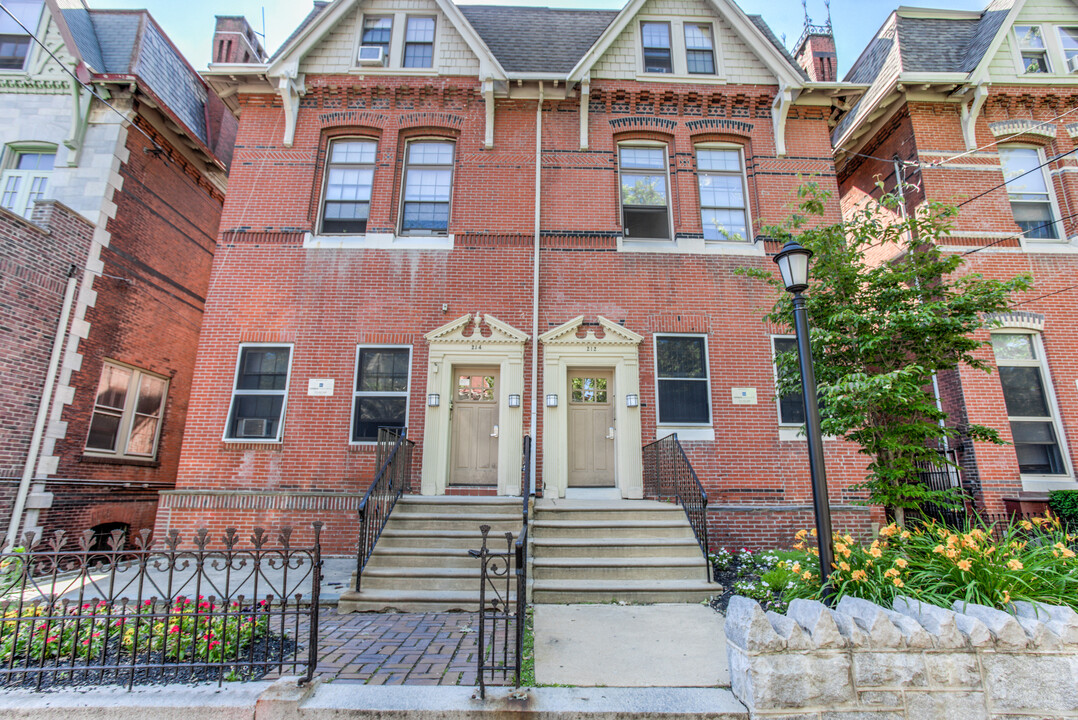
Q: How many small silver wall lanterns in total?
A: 4